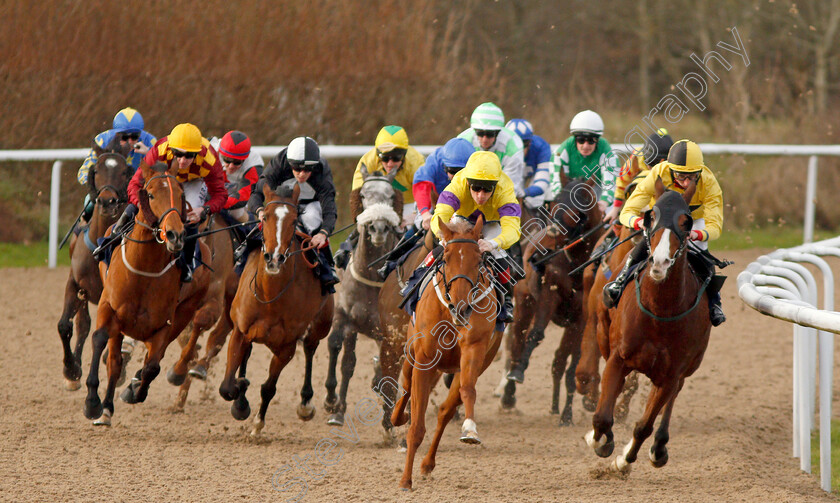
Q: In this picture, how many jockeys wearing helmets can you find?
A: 12